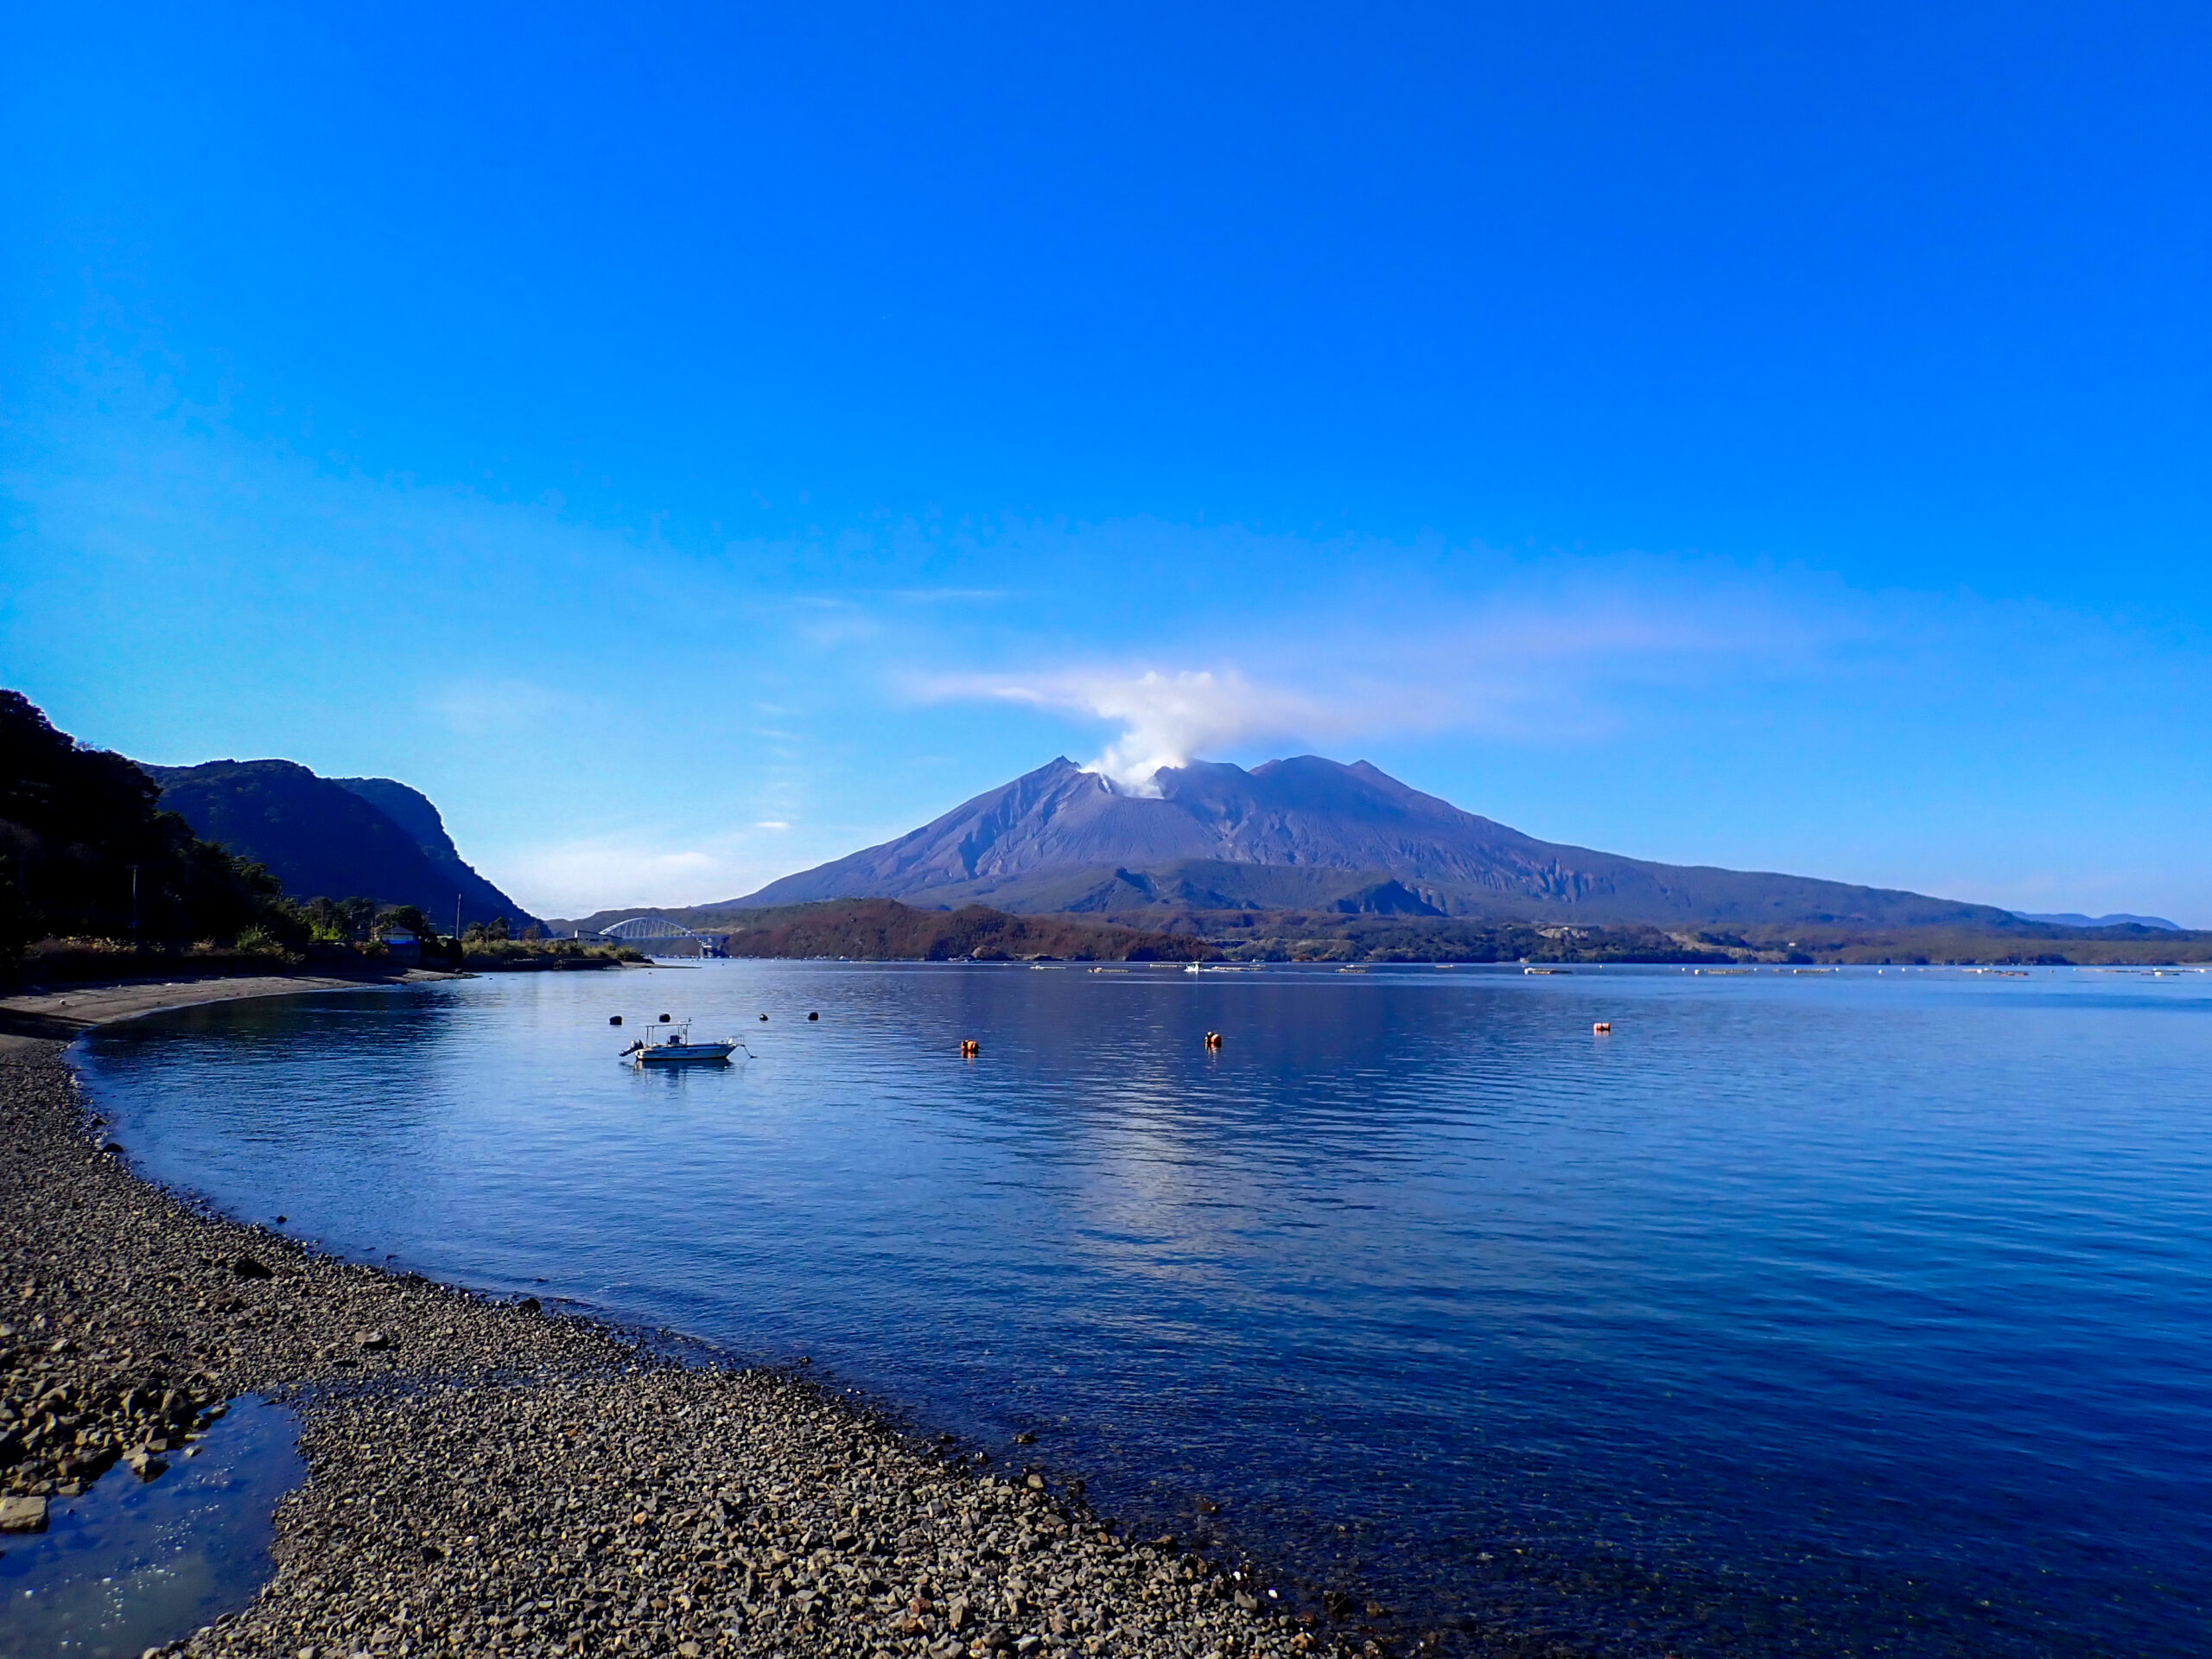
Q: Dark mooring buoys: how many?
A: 4